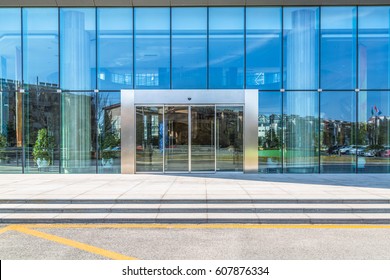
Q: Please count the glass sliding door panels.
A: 4